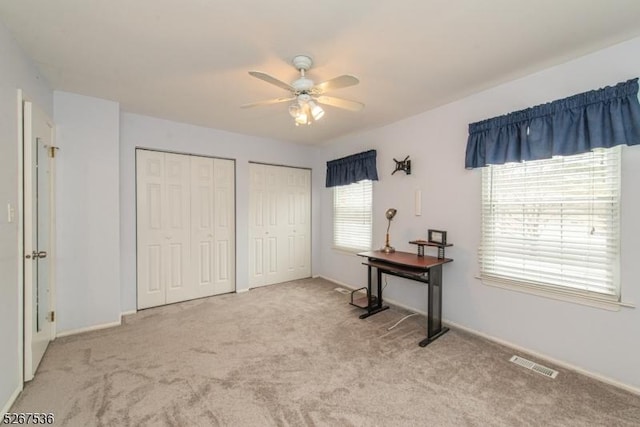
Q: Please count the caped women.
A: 0